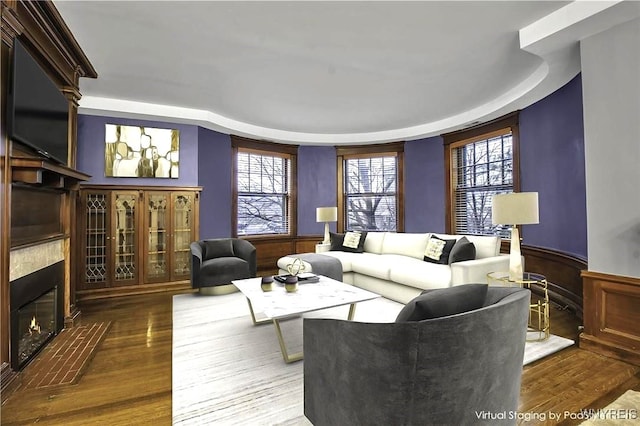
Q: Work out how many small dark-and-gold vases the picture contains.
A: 2